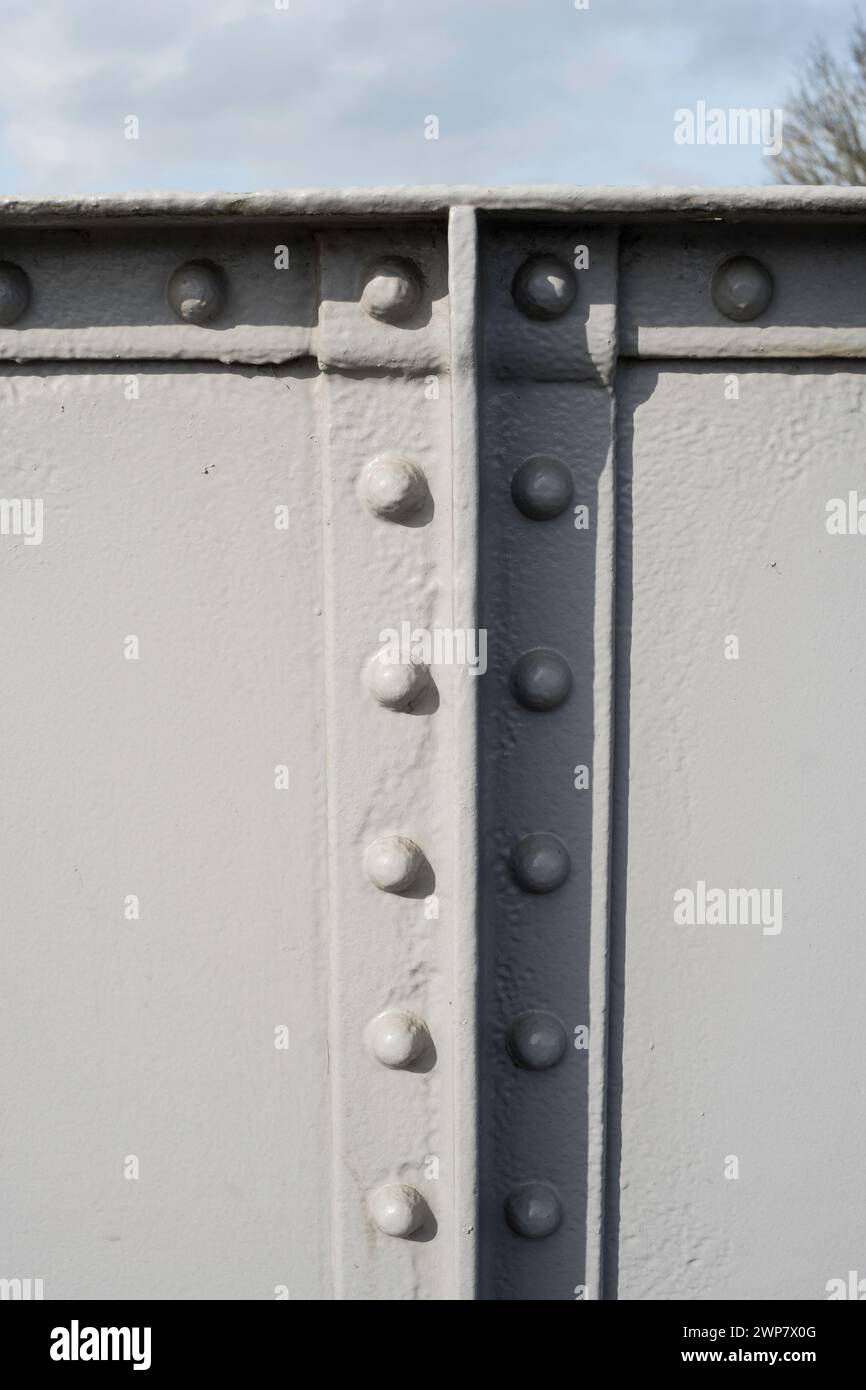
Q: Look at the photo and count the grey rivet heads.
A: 15